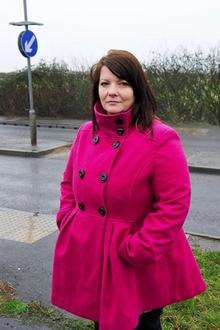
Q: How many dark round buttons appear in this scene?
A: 8